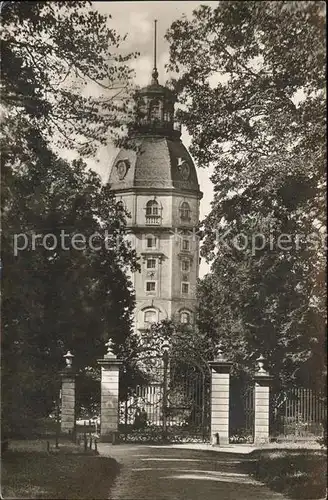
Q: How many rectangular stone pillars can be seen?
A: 4